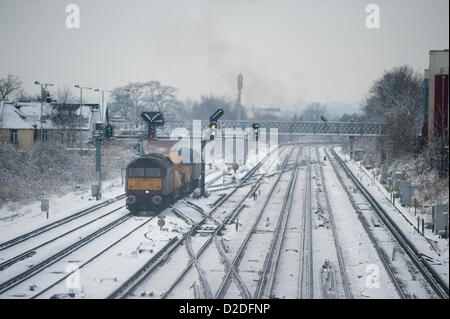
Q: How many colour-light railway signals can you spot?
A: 4